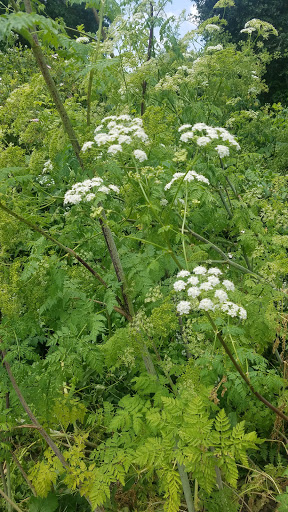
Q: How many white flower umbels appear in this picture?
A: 5